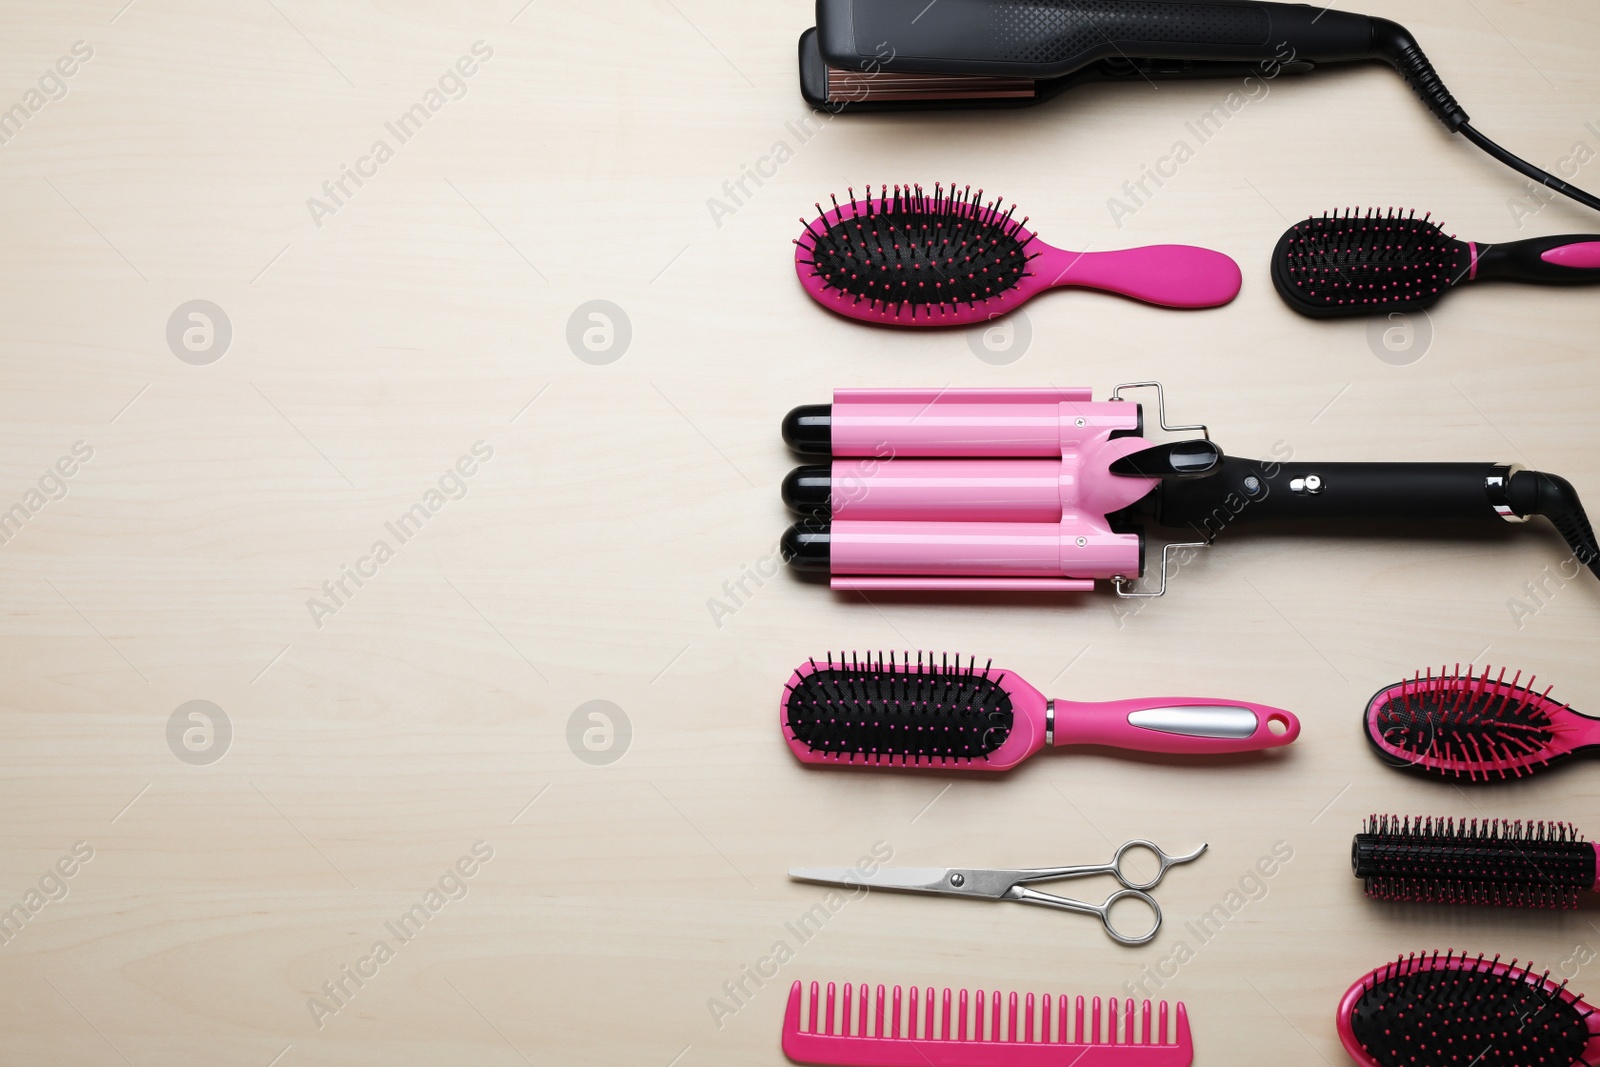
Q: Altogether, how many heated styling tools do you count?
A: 2